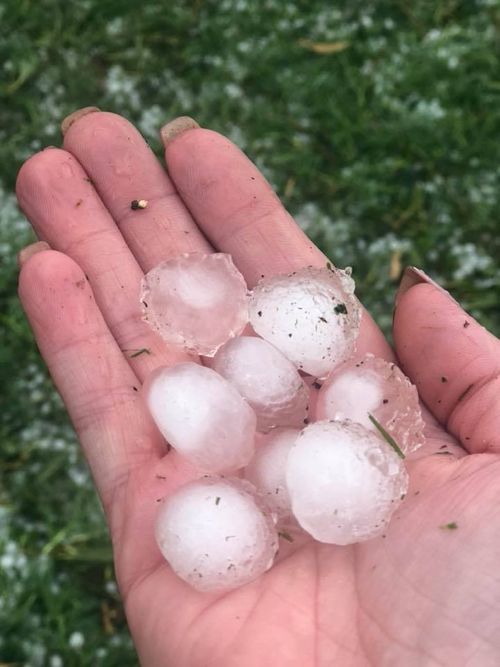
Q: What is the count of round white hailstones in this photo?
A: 8